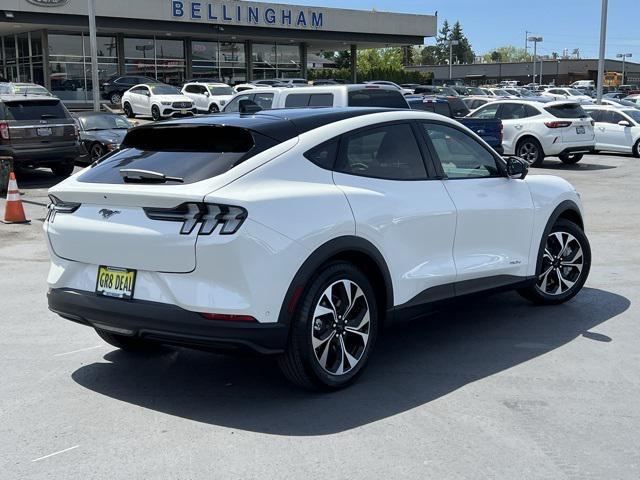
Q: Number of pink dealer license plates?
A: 0